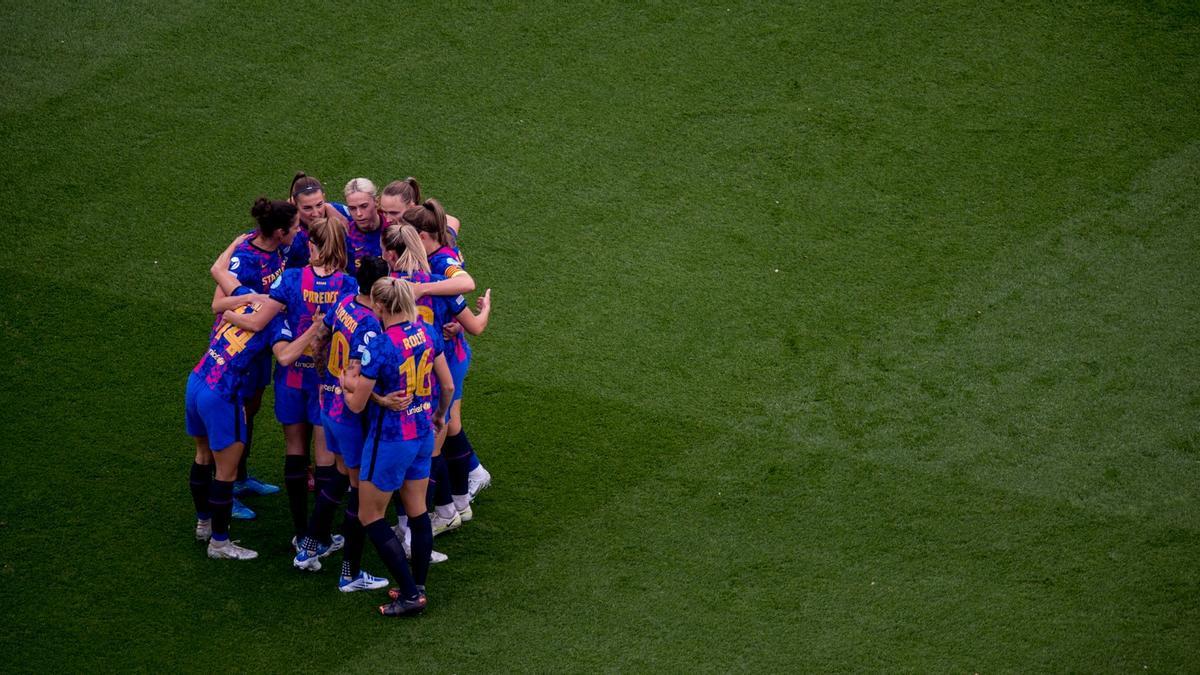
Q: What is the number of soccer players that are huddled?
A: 10